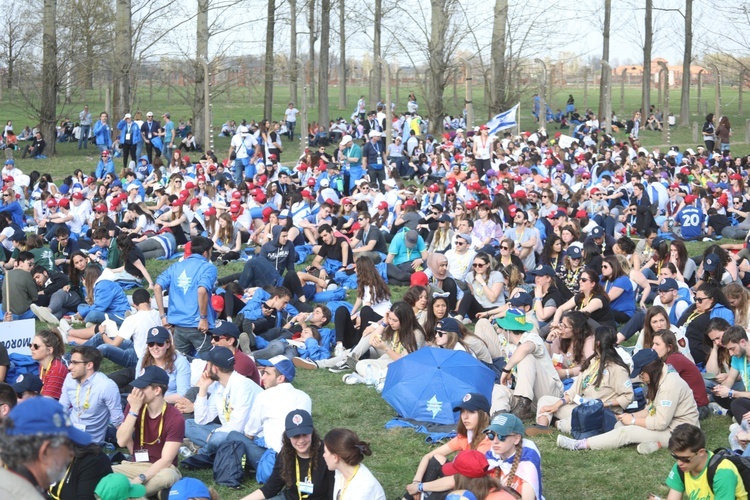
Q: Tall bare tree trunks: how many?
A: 14